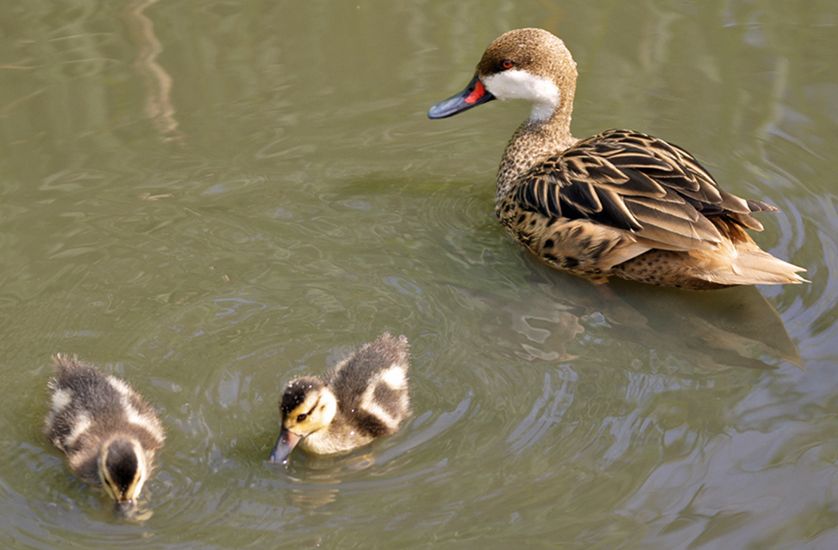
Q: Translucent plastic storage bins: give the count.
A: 0